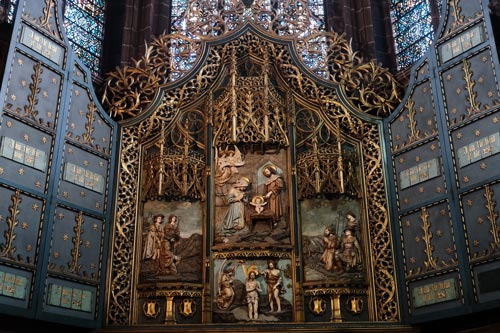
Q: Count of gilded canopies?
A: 3